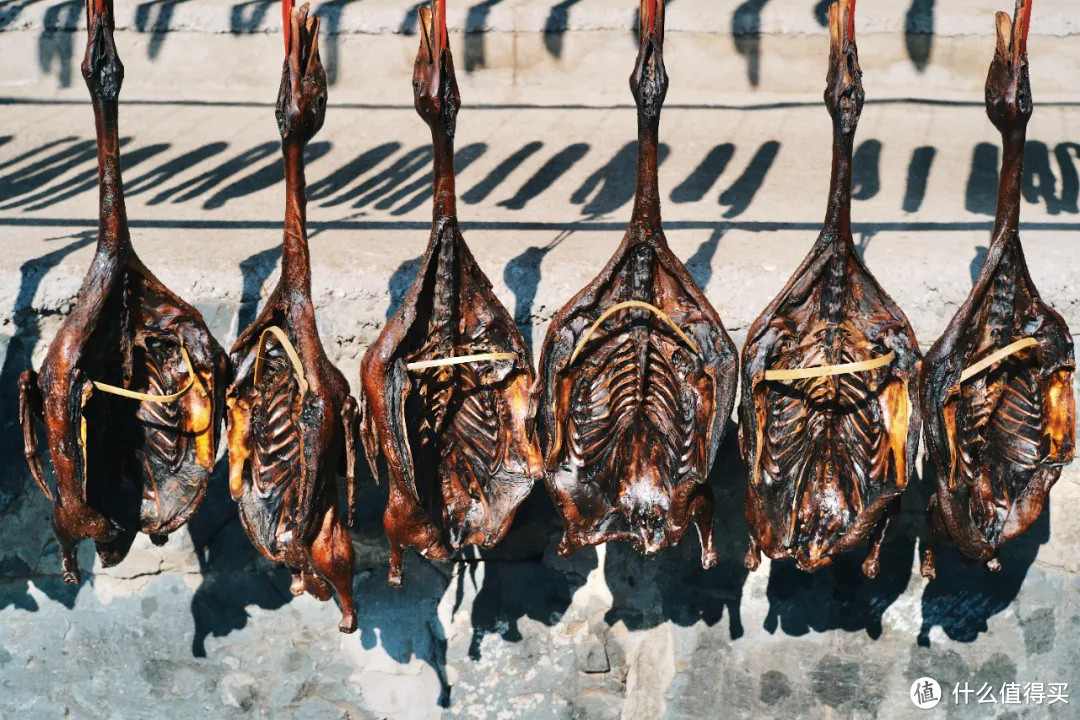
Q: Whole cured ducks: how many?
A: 6